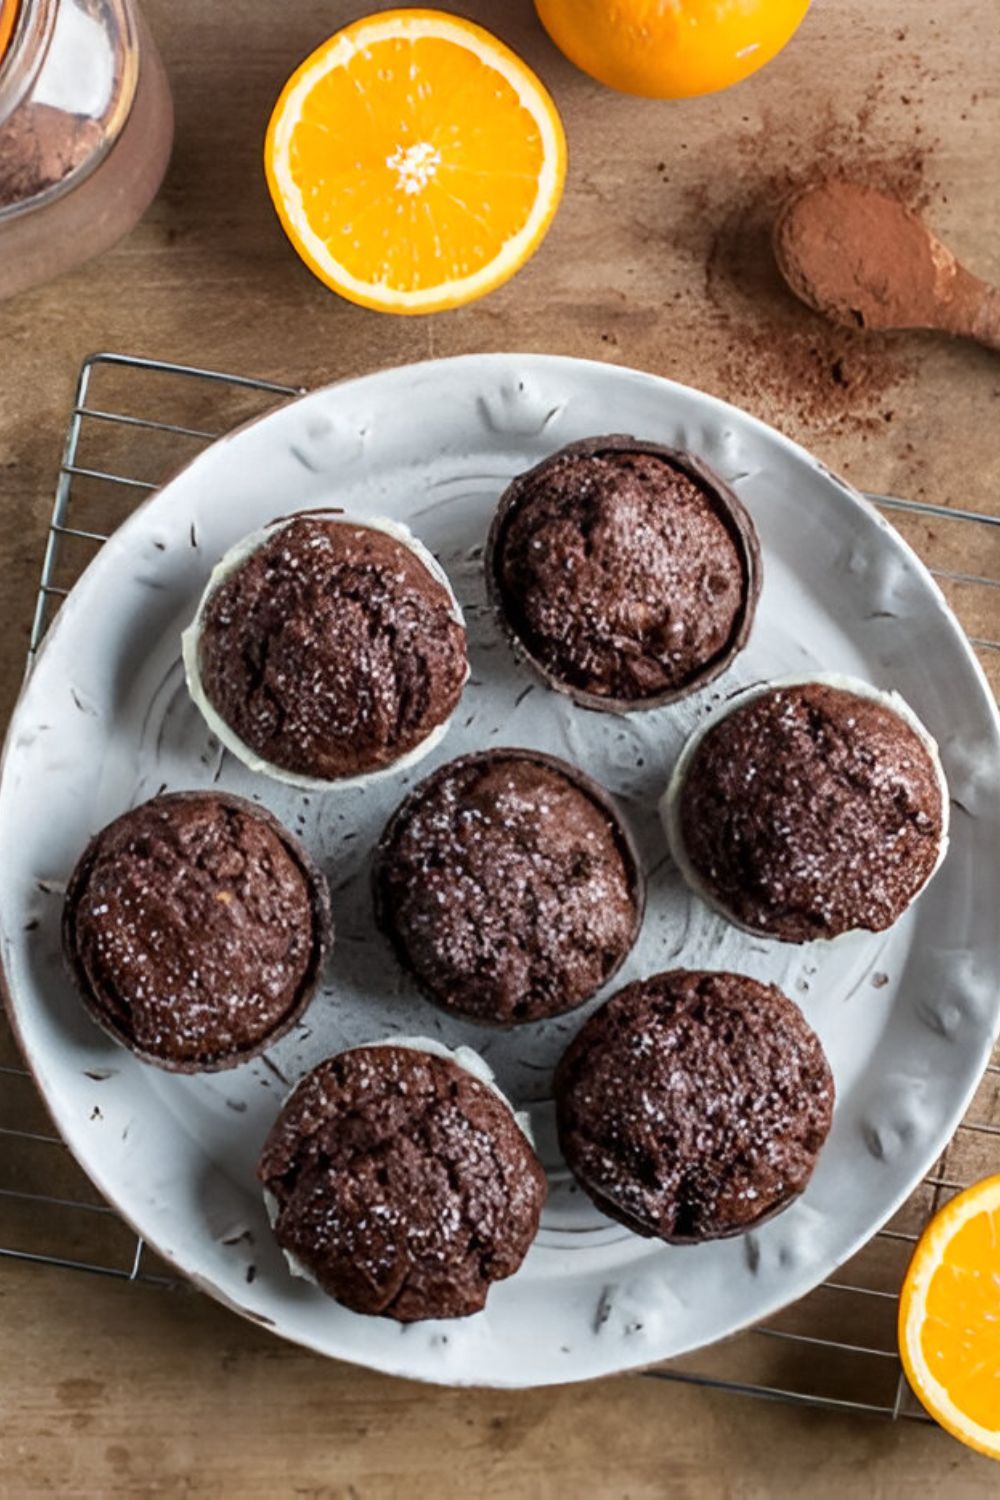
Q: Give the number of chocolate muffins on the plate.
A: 7